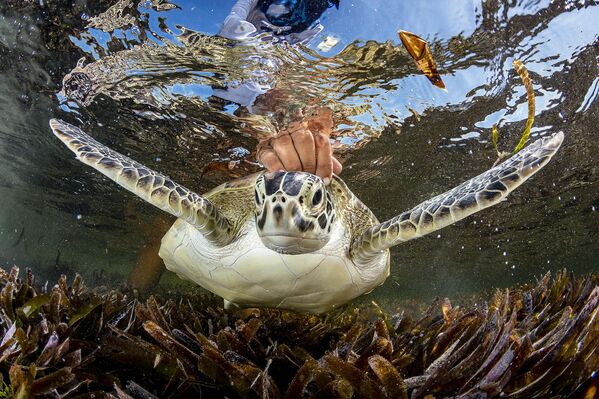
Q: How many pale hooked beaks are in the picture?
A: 1